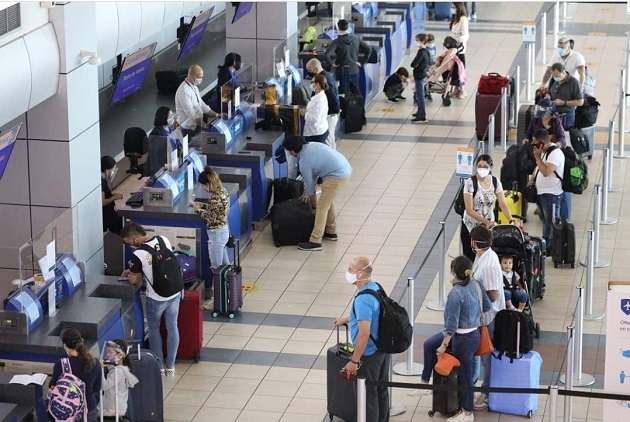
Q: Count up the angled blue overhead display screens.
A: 4